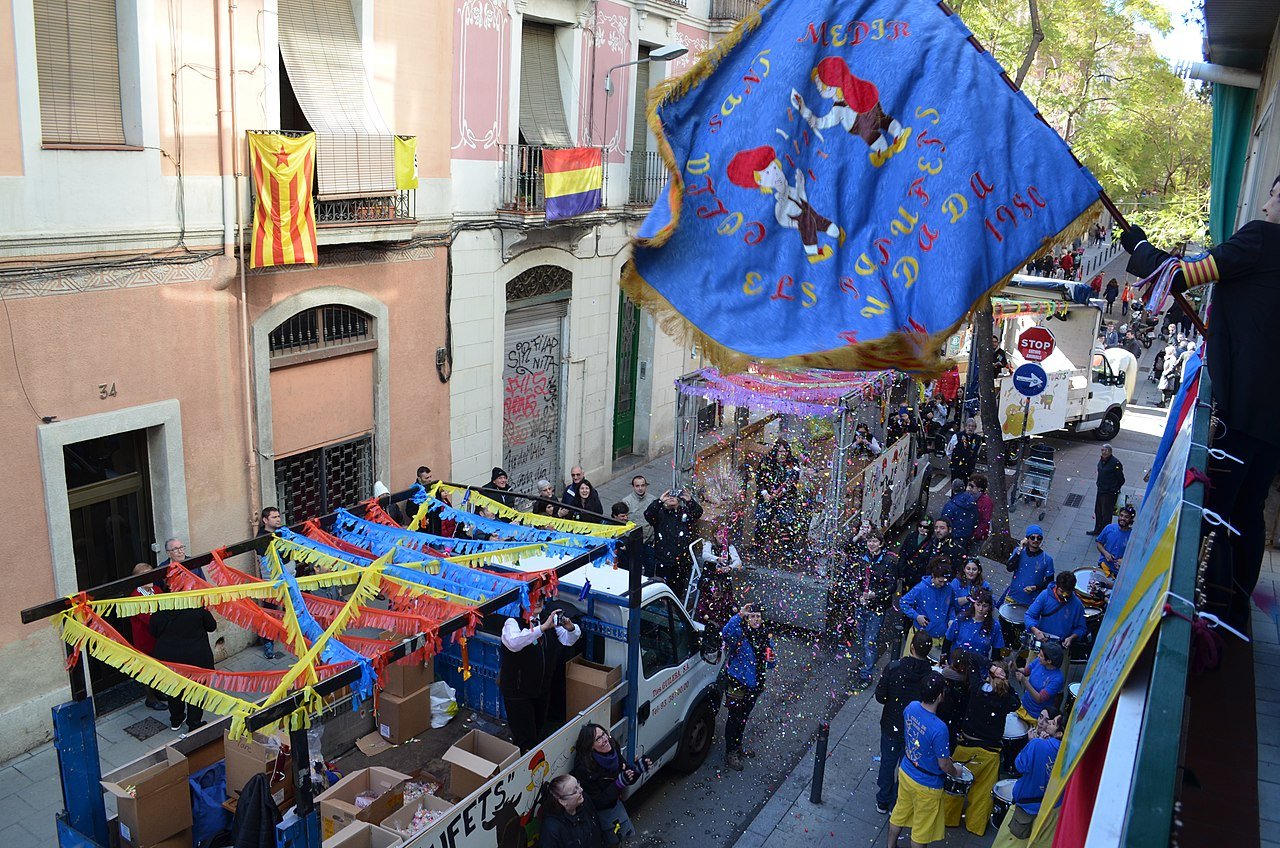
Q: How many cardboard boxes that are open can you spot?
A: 8